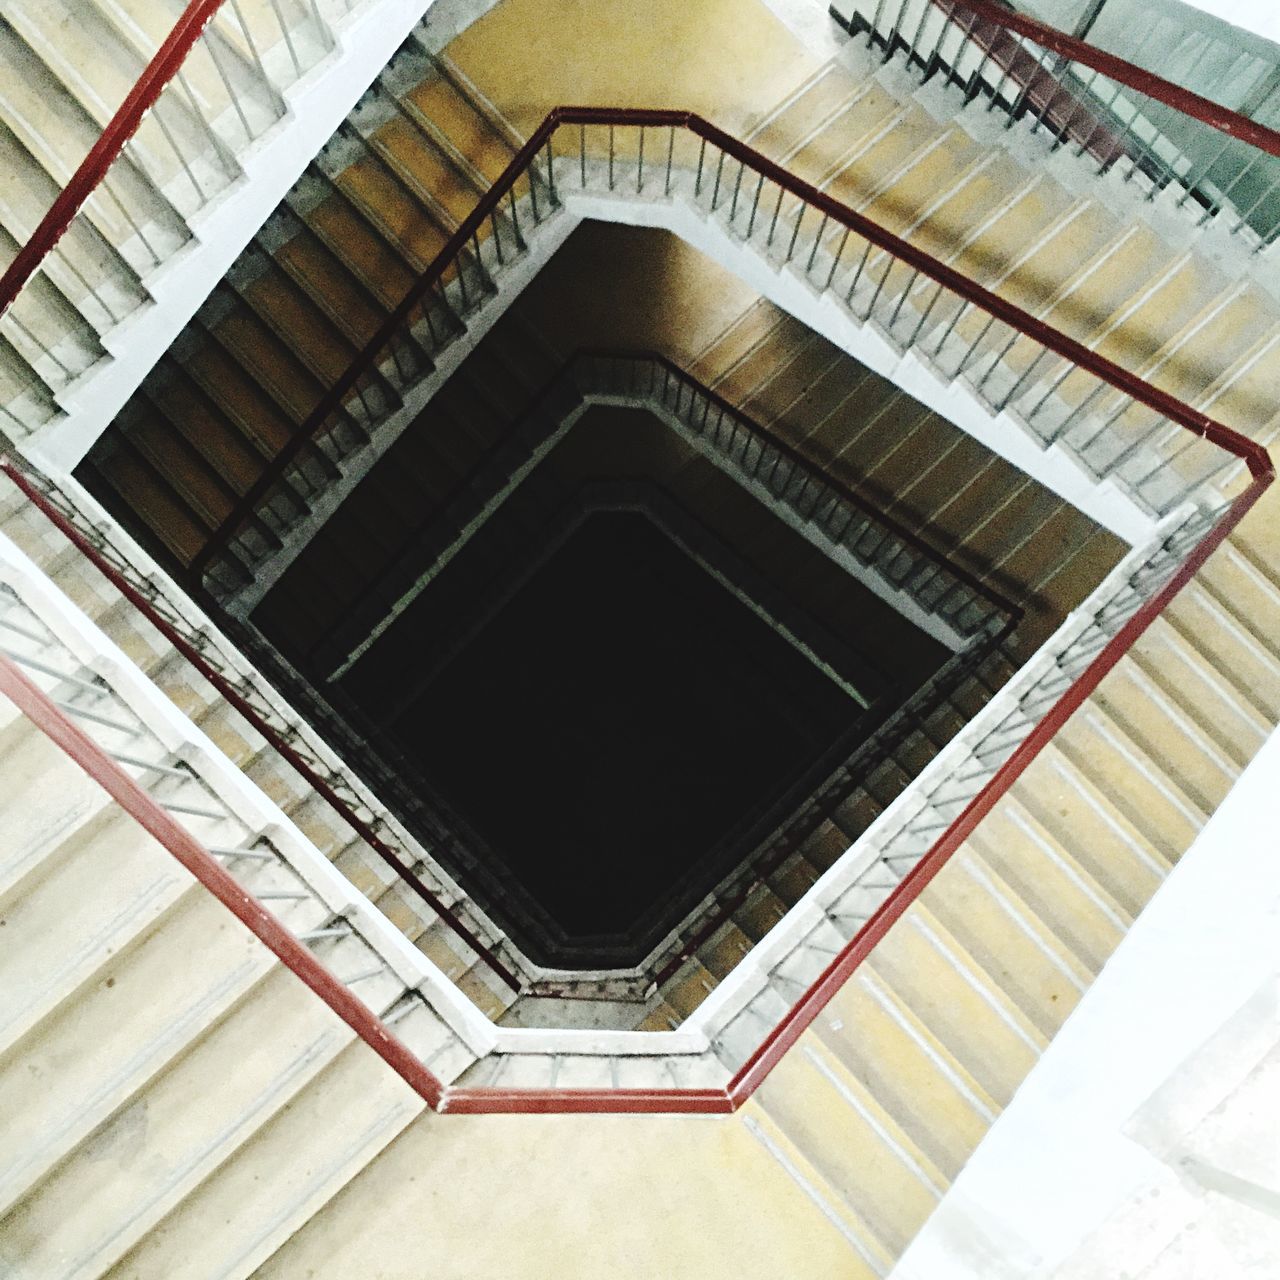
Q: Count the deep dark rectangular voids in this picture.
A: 1